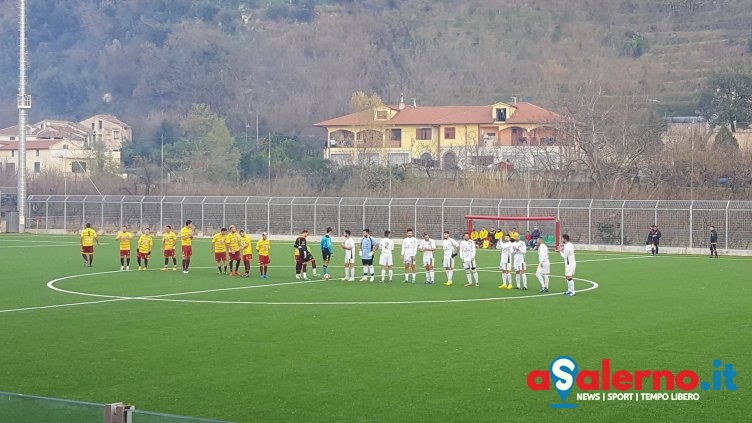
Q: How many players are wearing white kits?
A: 10